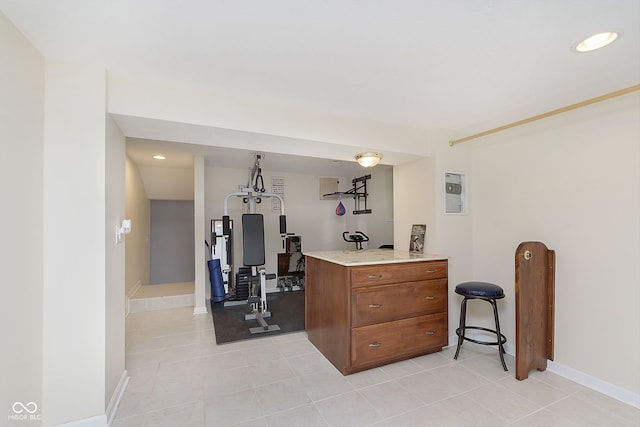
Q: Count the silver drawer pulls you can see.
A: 6